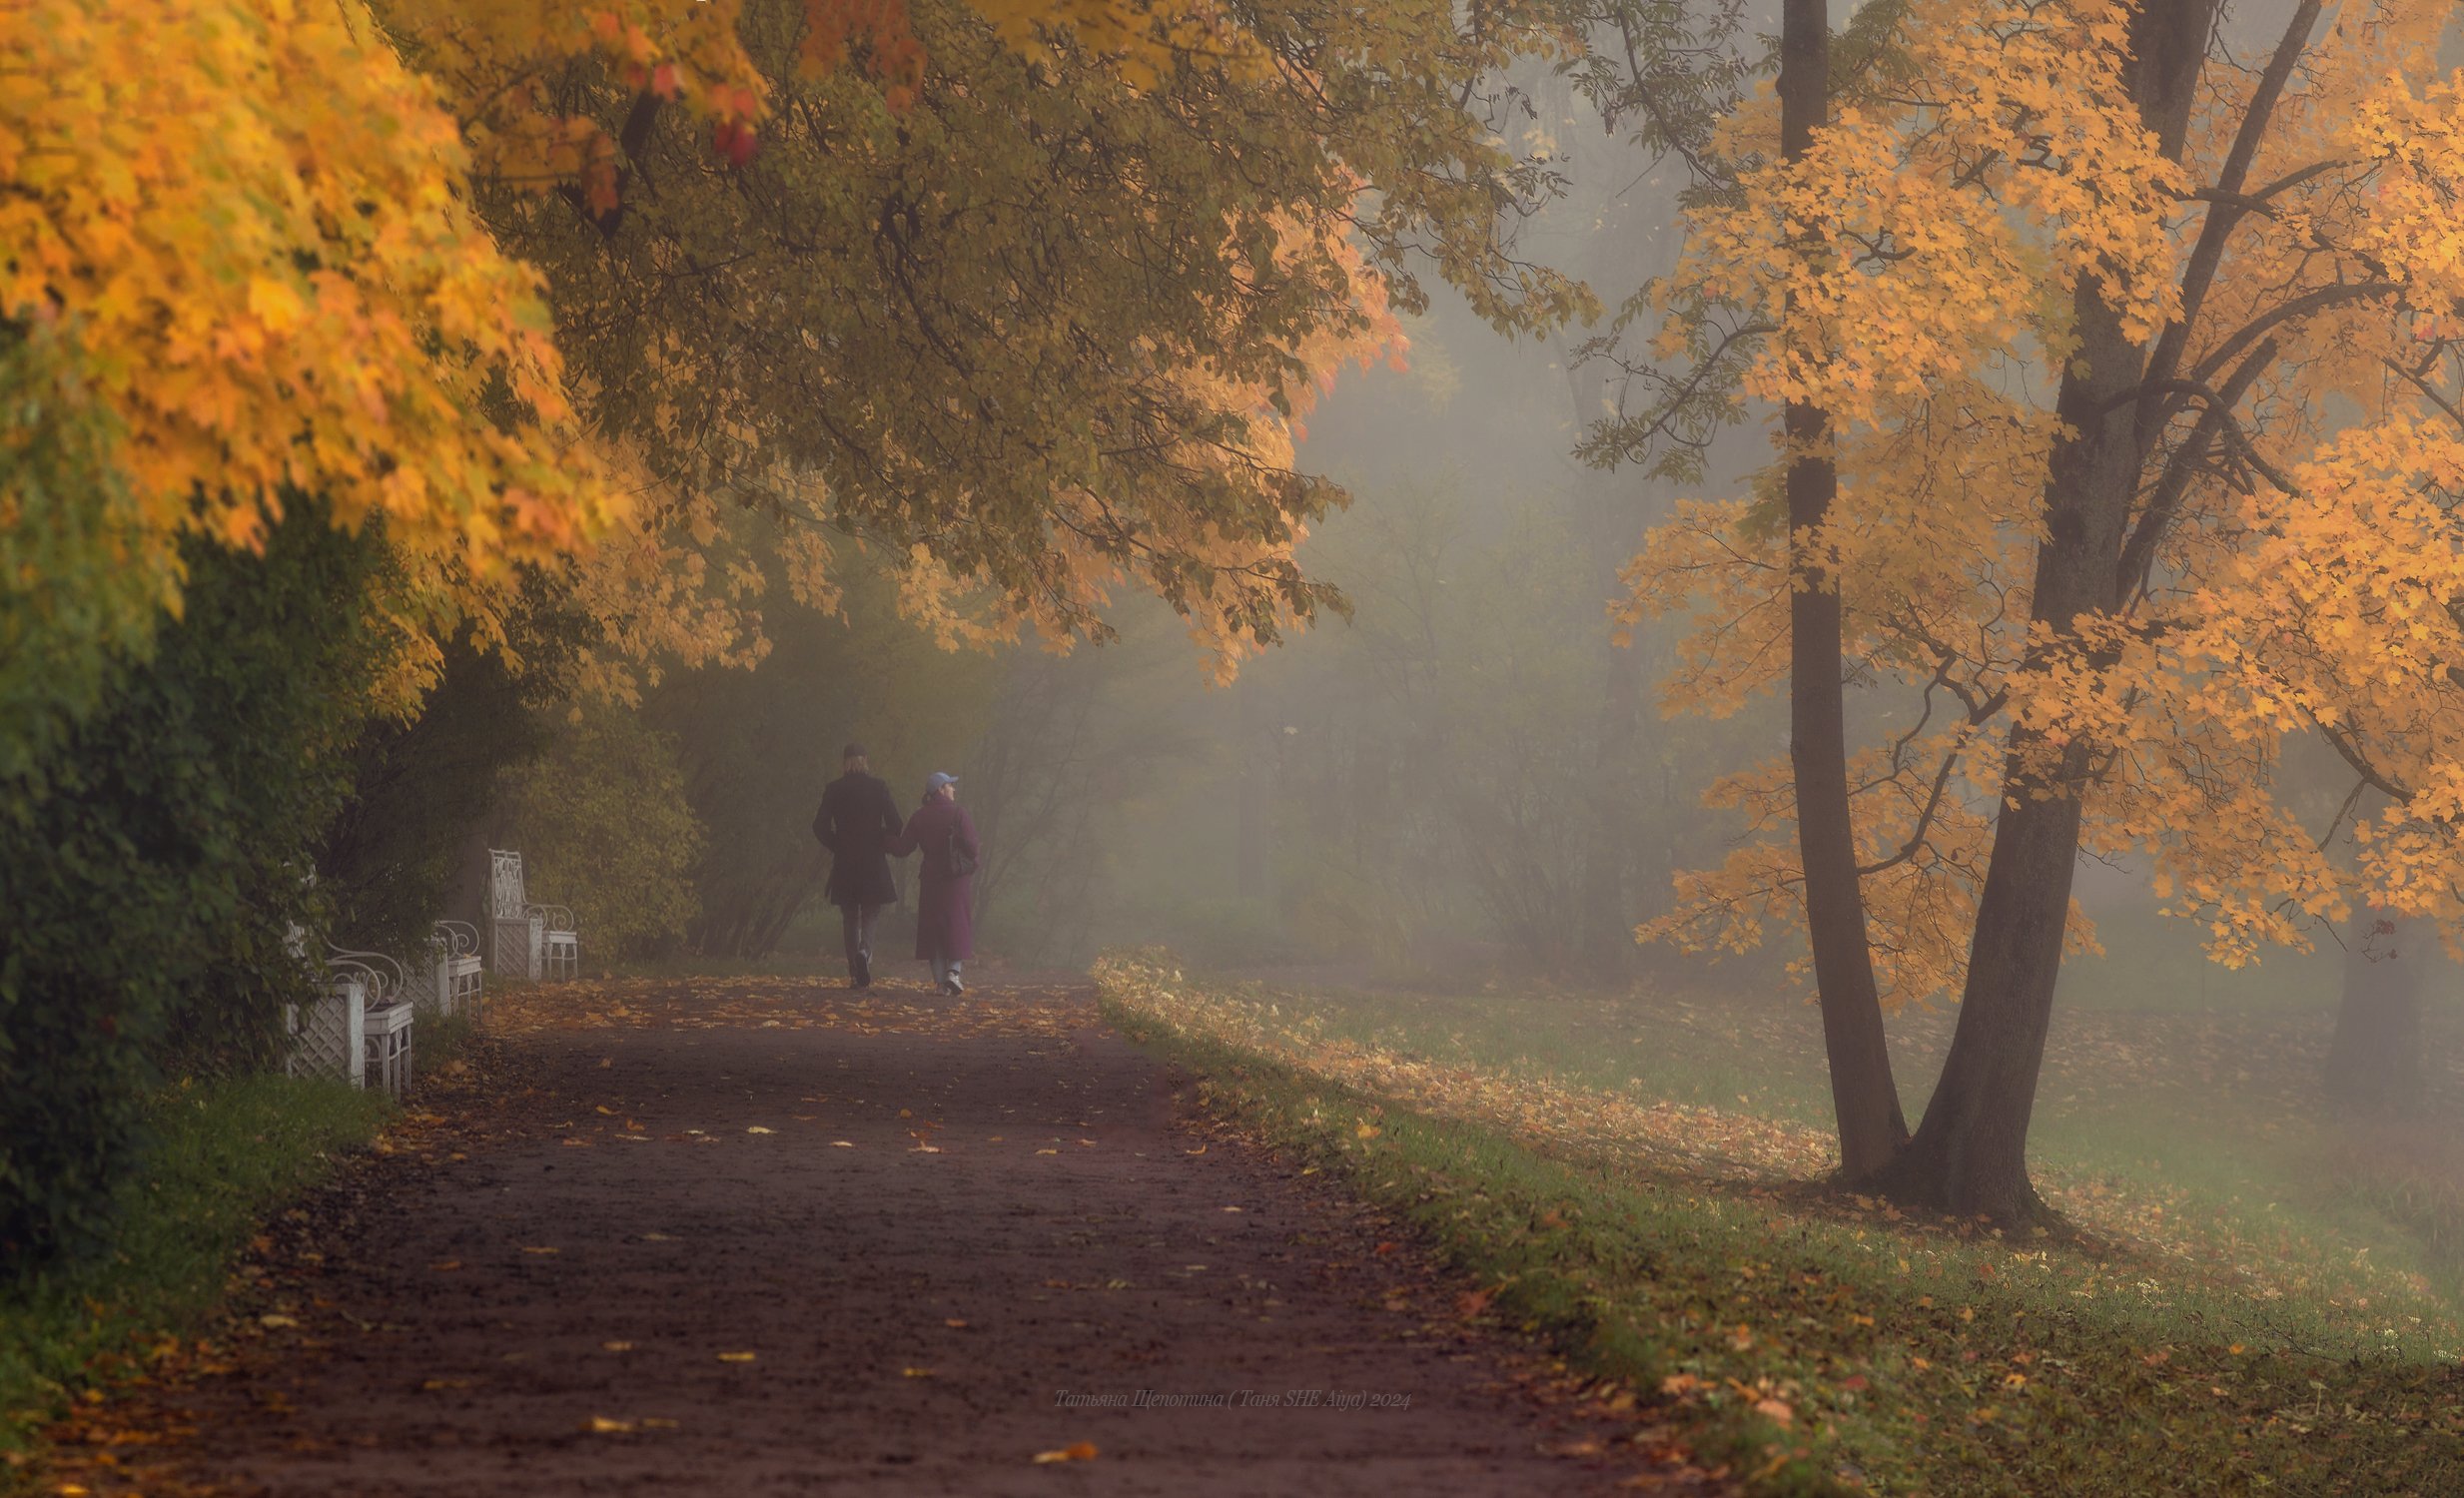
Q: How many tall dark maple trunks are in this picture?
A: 2